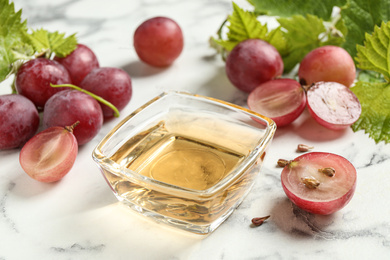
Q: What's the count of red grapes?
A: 12